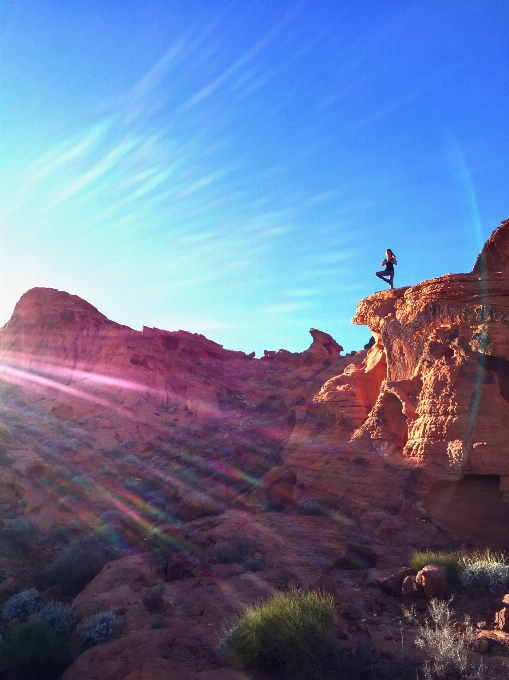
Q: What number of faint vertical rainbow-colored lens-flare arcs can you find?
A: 1